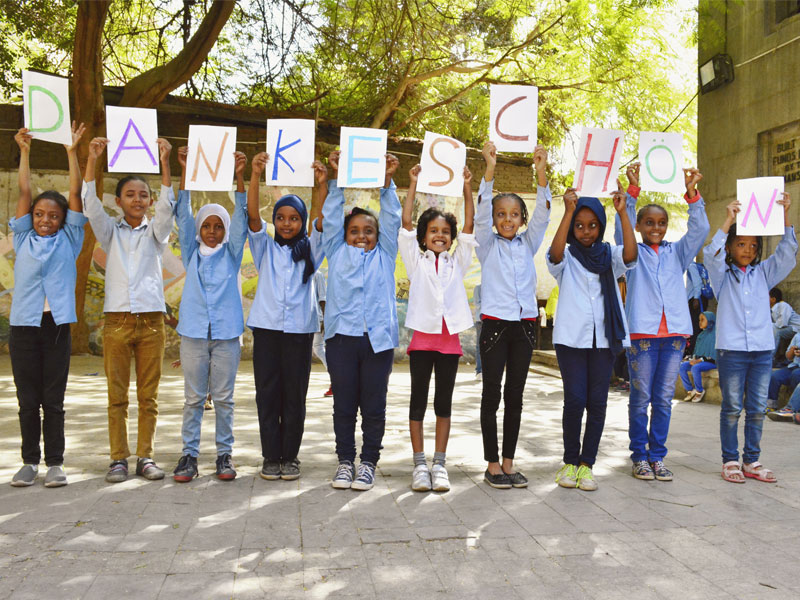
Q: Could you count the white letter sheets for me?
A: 10